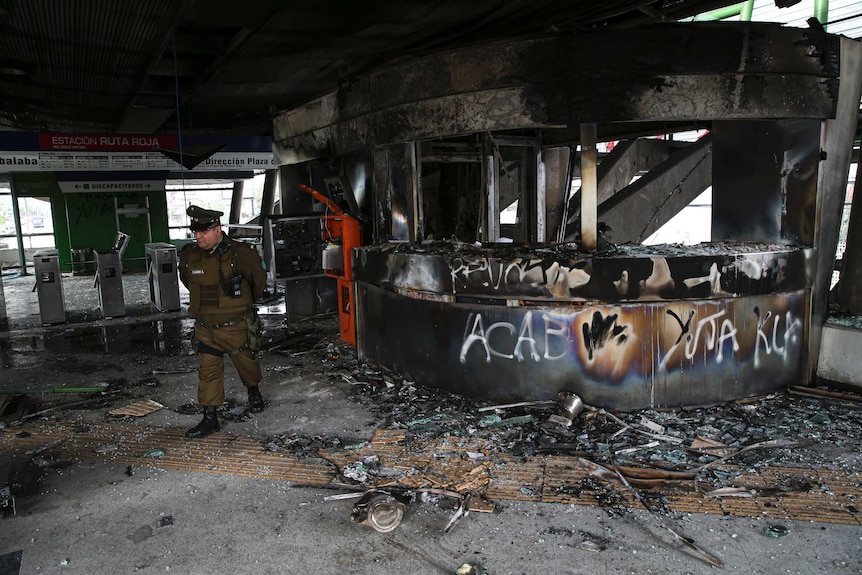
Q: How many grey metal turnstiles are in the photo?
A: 3